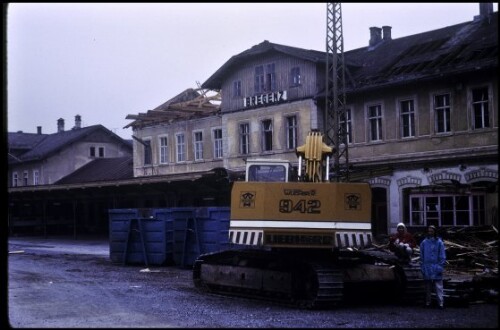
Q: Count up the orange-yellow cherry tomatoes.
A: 0